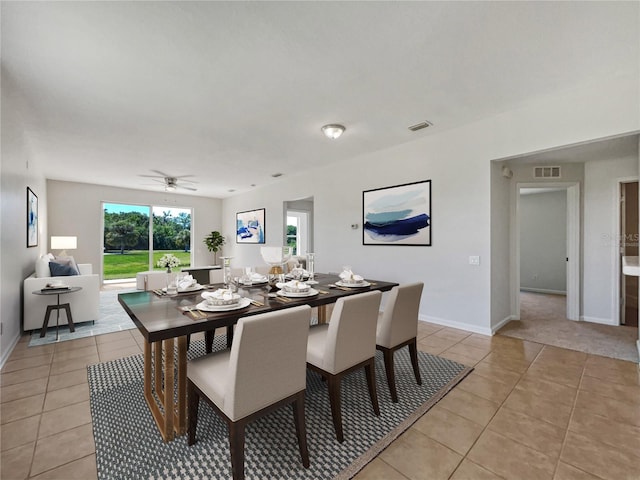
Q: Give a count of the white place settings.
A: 6